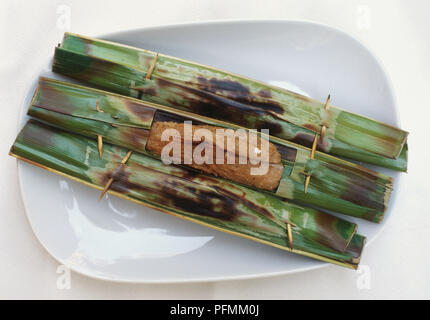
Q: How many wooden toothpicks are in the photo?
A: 6